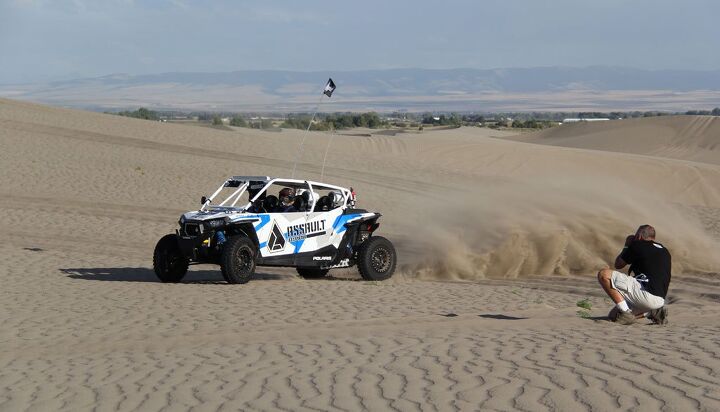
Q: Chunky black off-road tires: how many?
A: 4